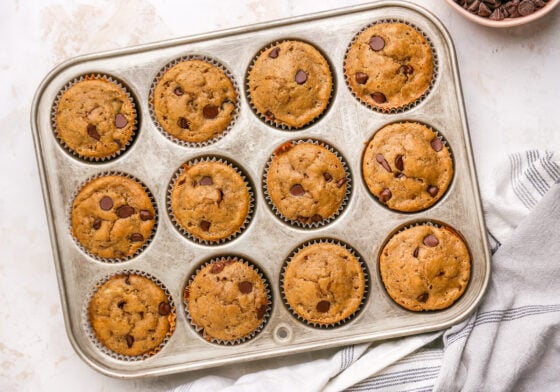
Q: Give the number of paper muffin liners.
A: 12